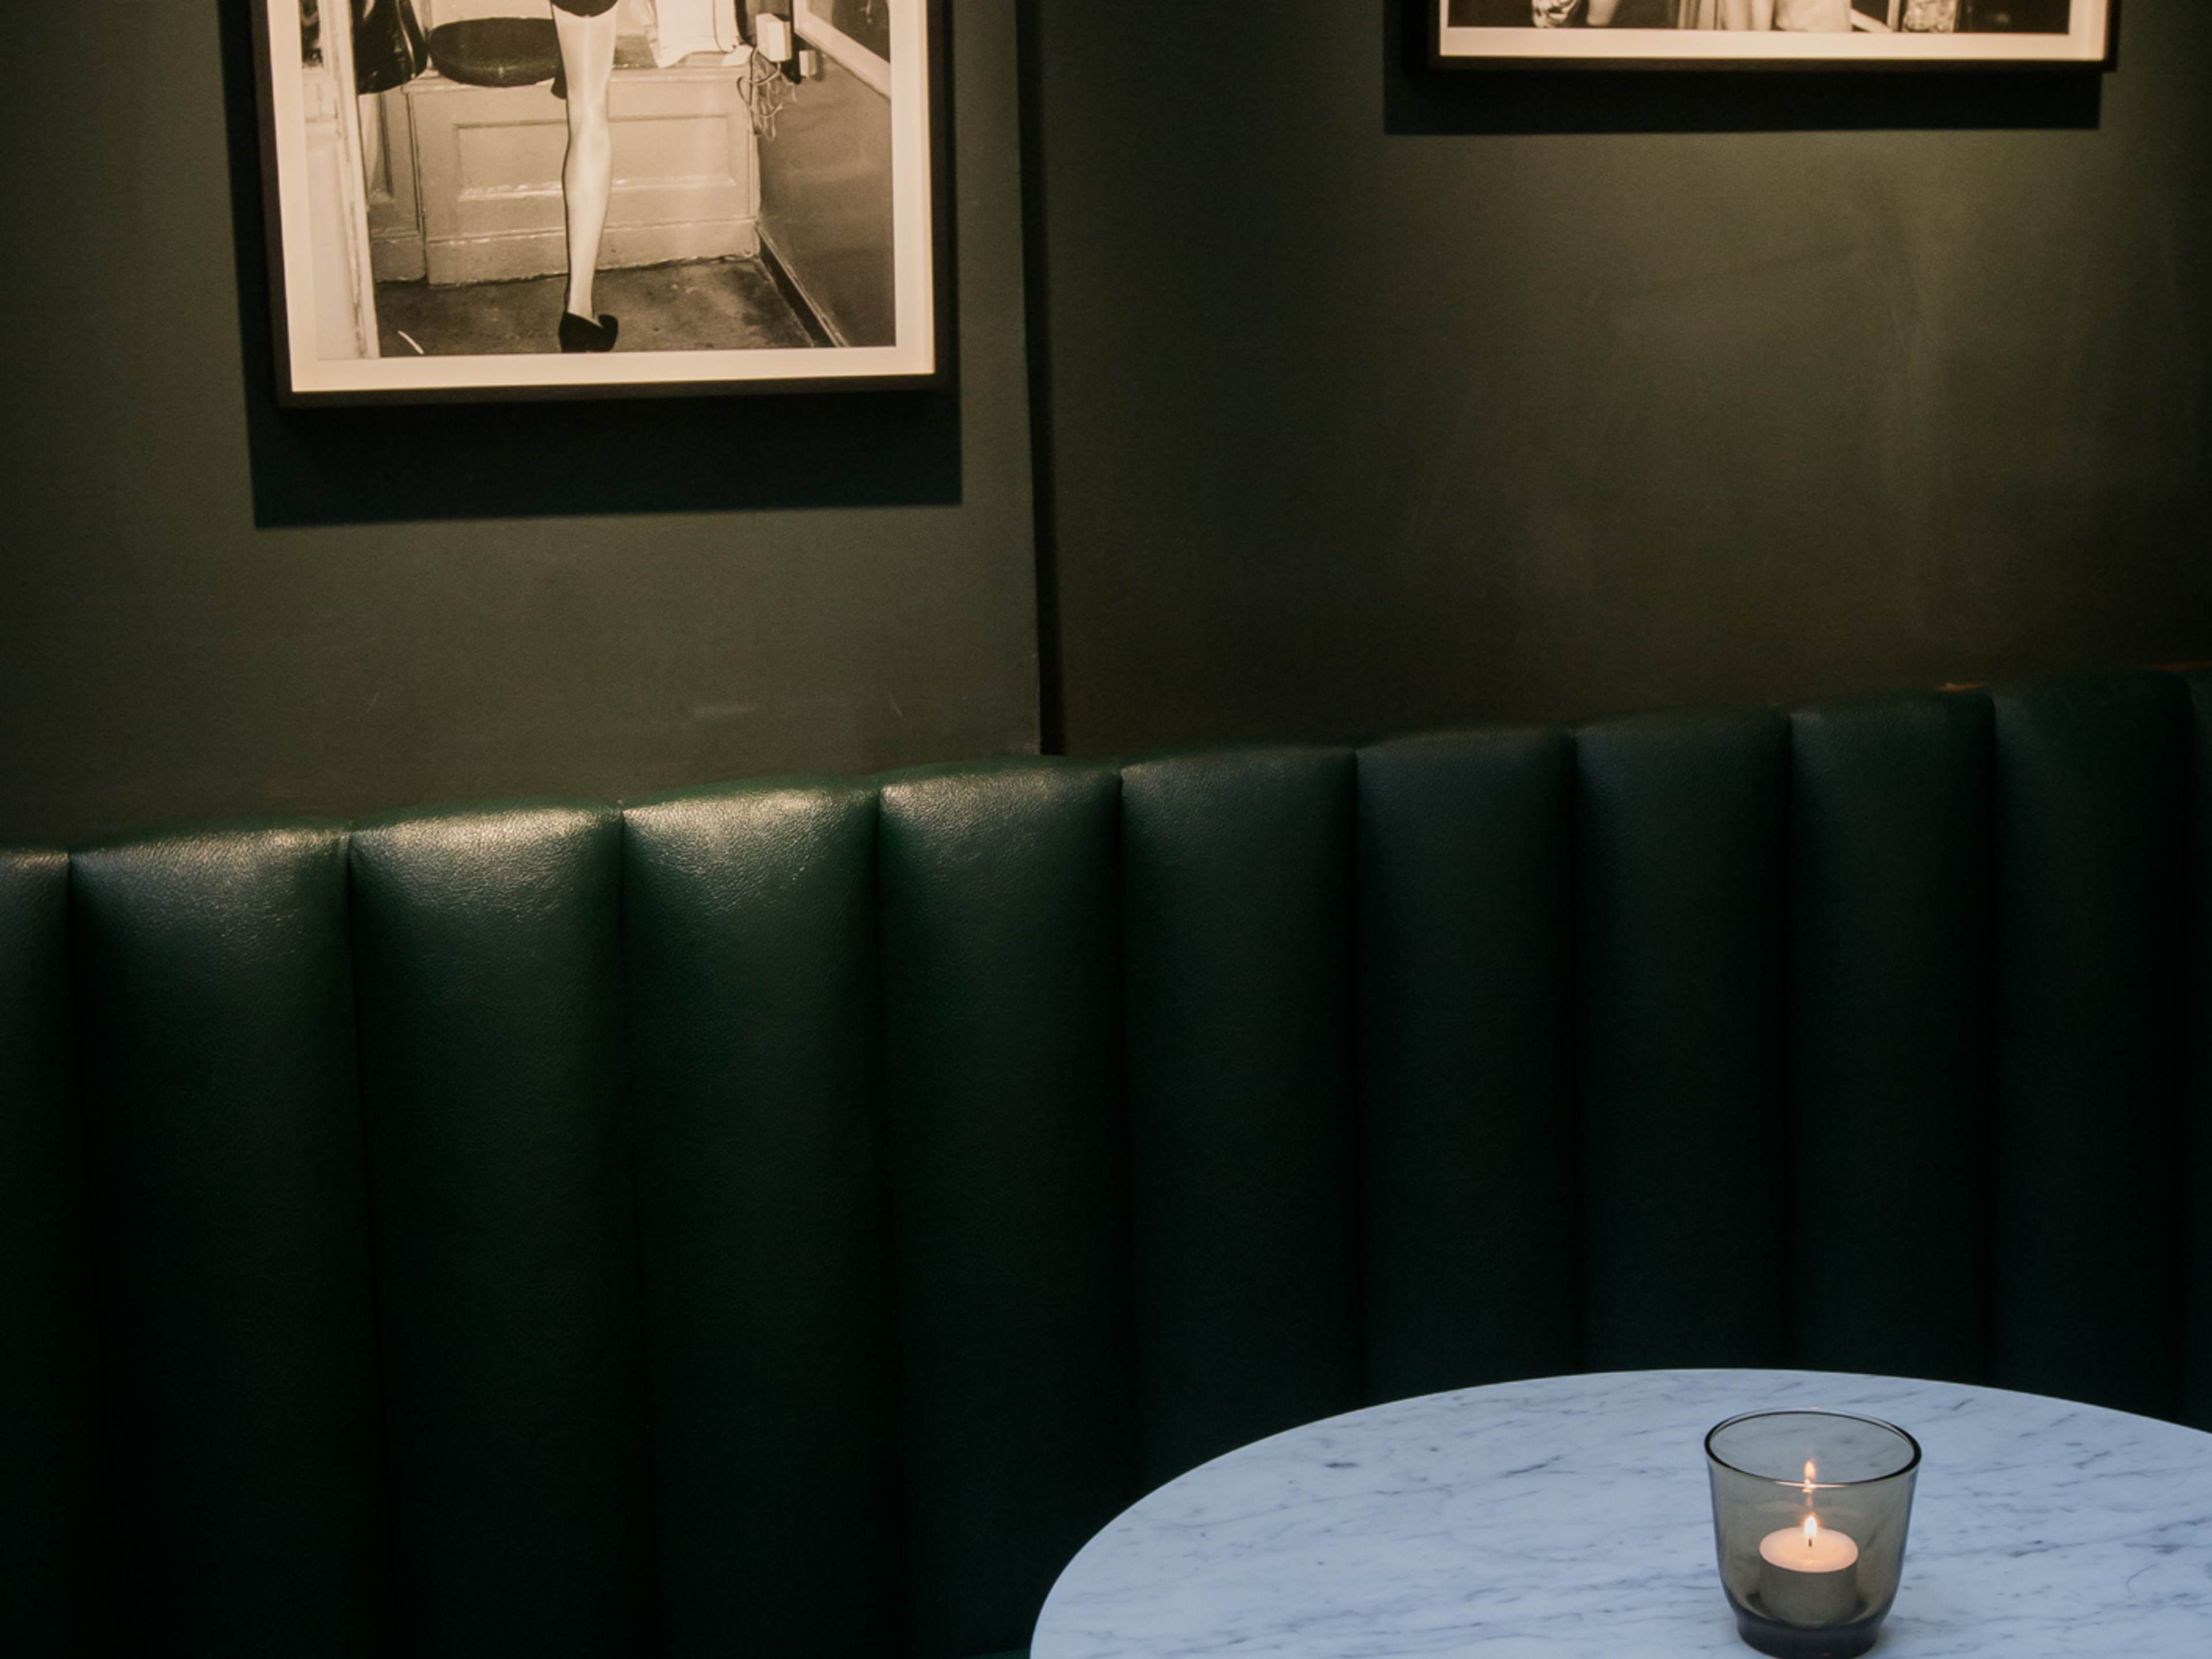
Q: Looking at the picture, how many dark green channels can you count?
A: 11